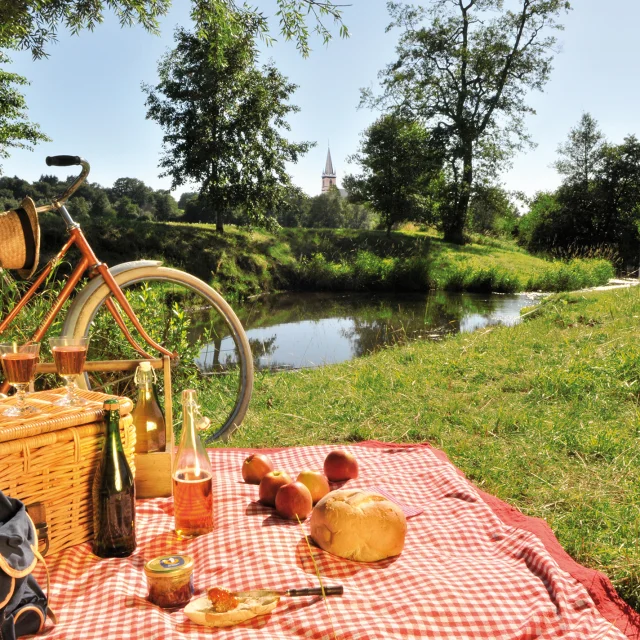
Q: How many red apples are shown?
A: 5